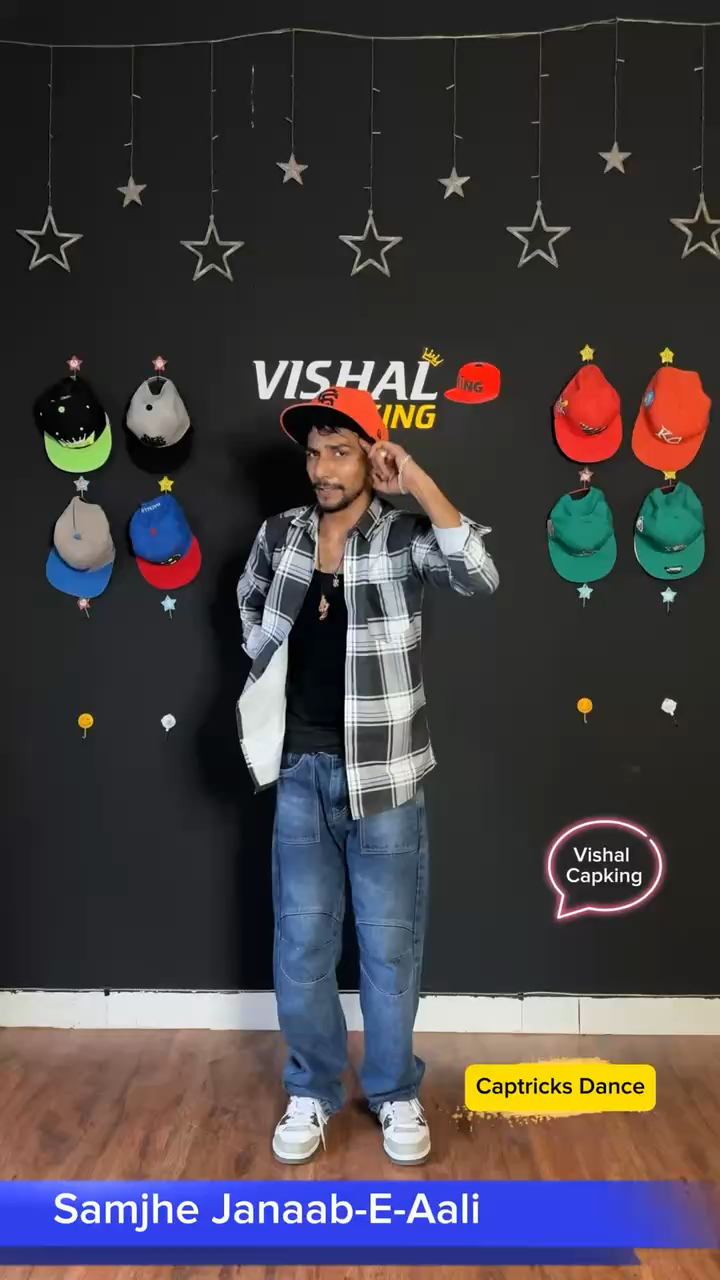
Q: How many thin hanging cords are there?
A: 9